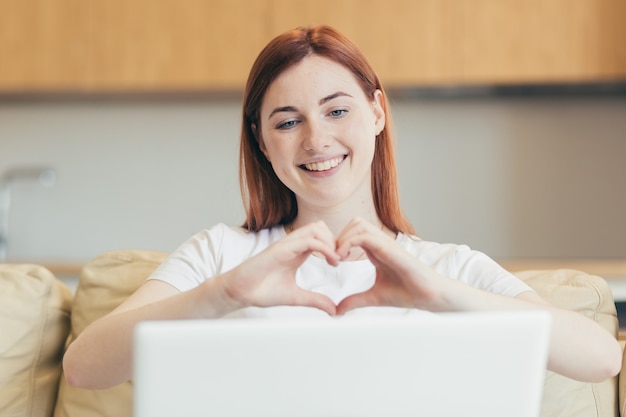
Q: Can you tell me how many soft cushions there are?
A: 3